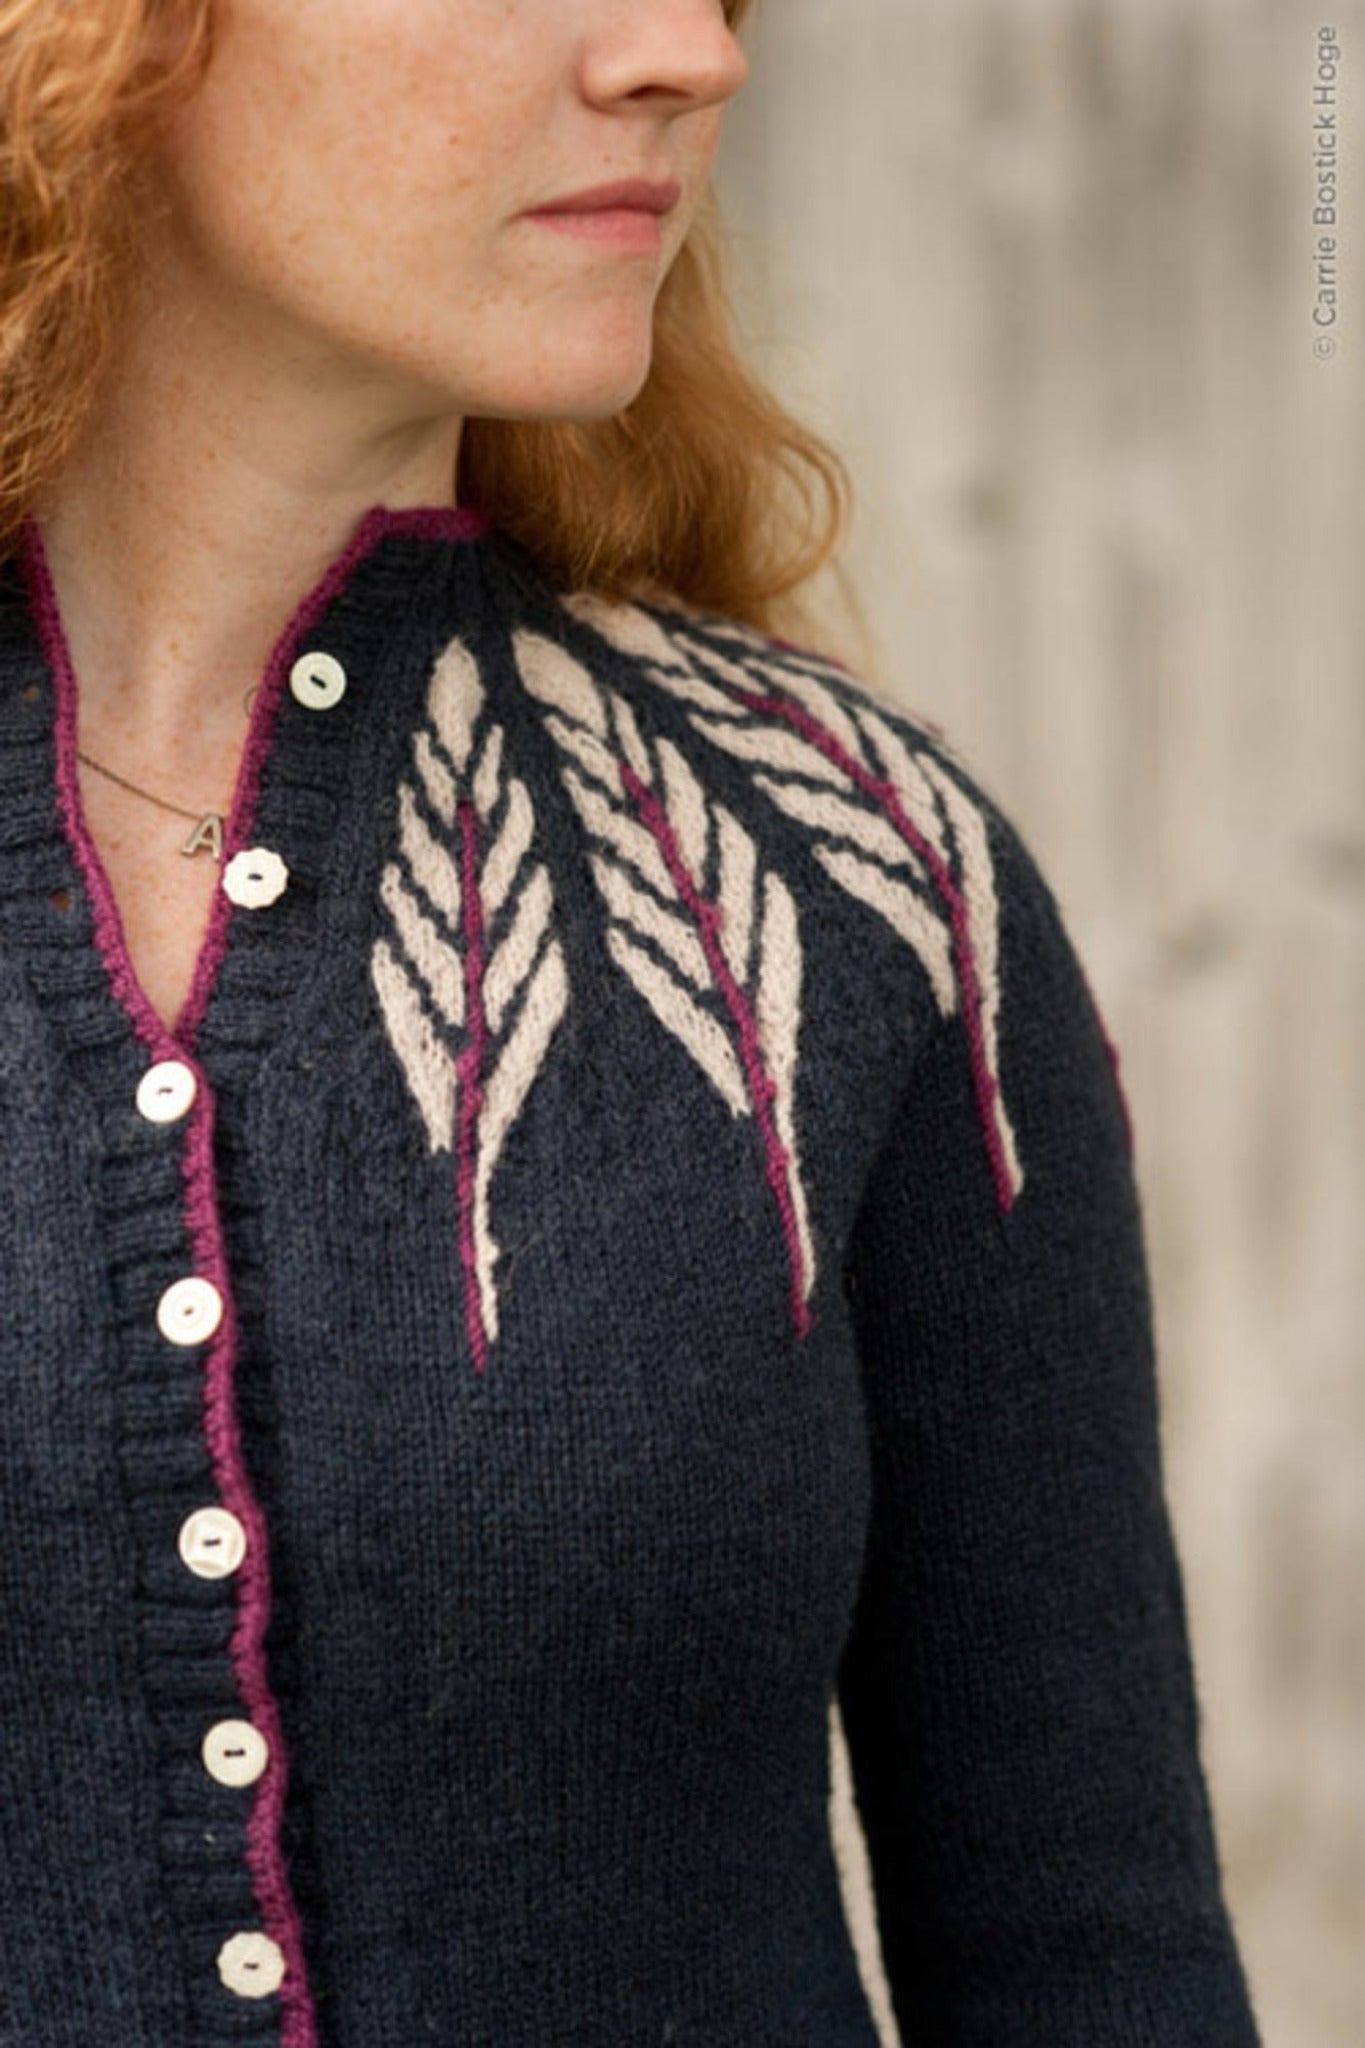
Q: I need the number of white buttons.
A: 7